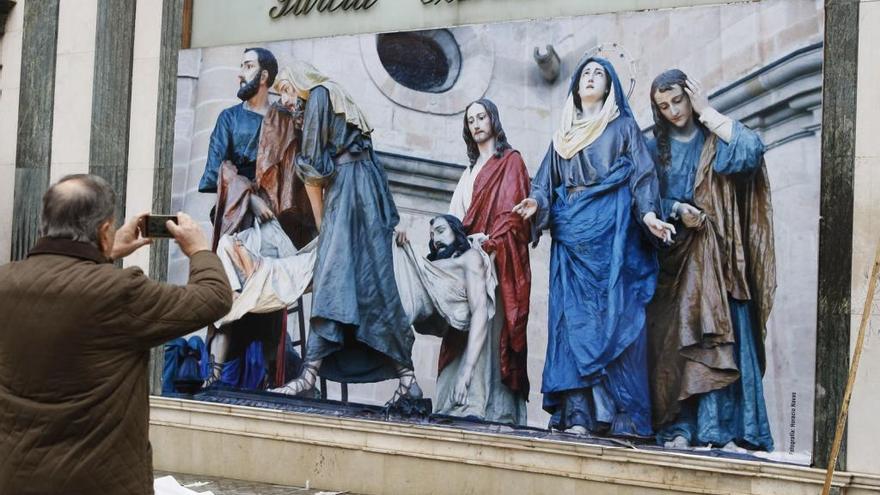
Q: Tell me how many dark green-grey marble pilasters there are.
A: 4